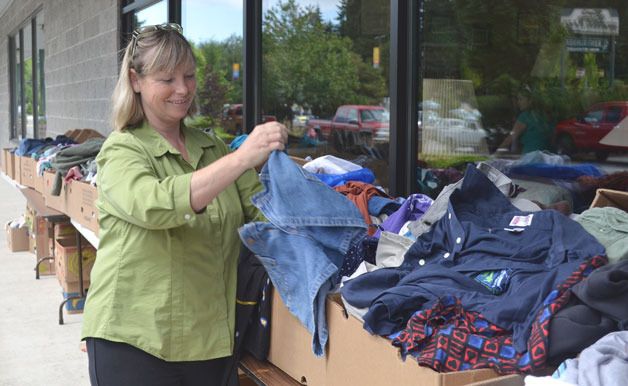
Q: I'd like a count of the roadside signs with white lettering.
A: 1